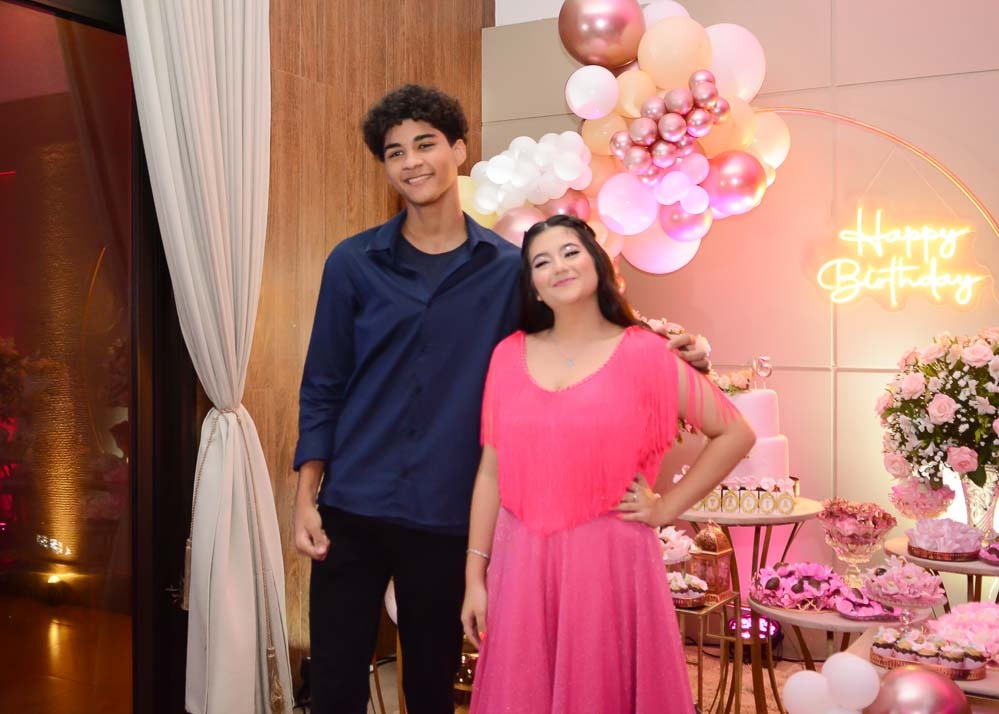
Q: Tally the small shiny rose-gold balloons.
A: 13